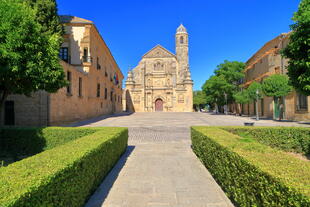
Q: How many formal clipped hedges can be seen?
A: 2